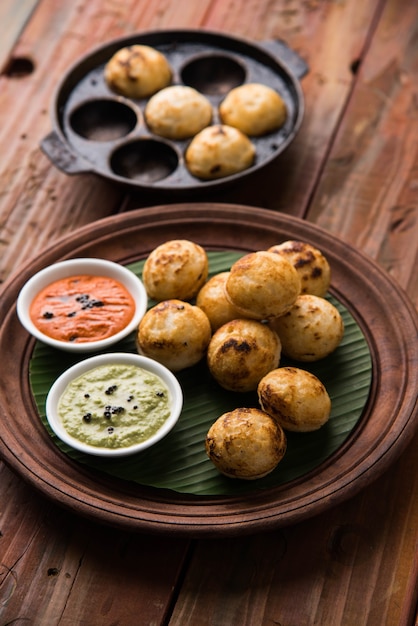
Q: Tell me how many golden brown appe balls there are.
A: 13